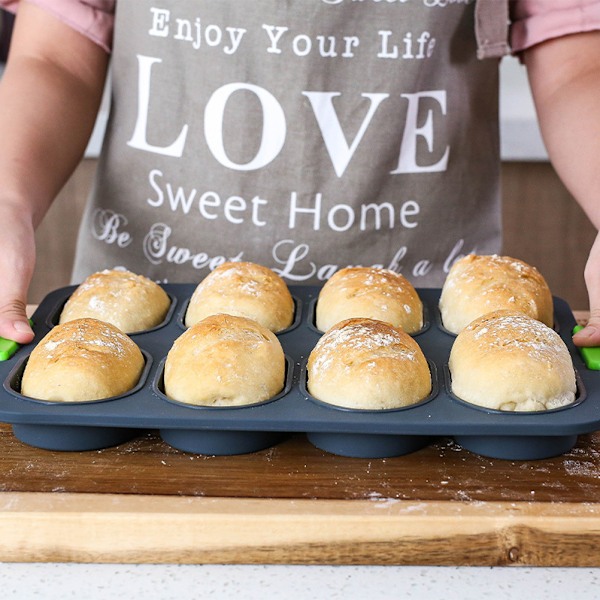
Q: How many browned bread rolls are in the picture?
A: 8